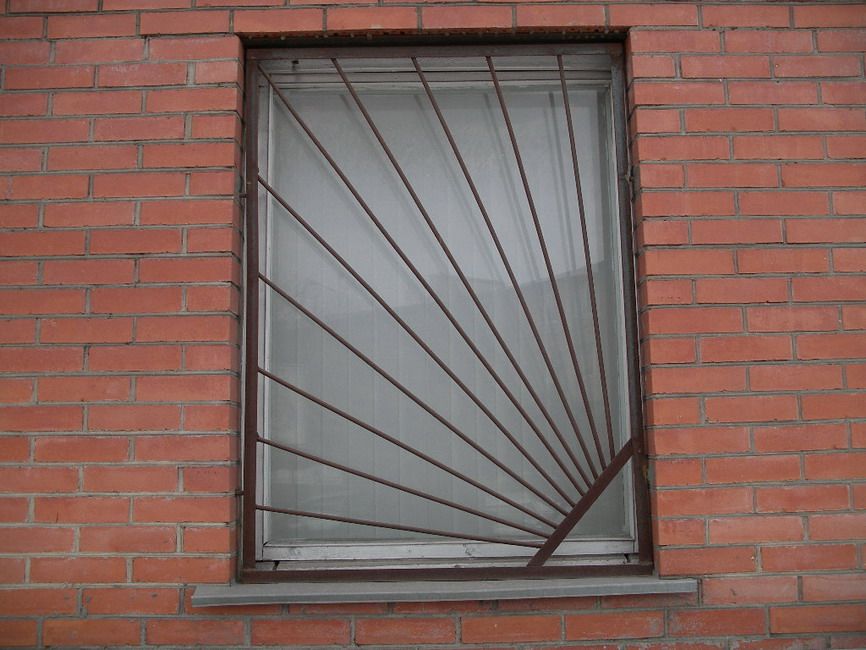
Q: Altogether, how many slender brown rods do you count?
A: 10